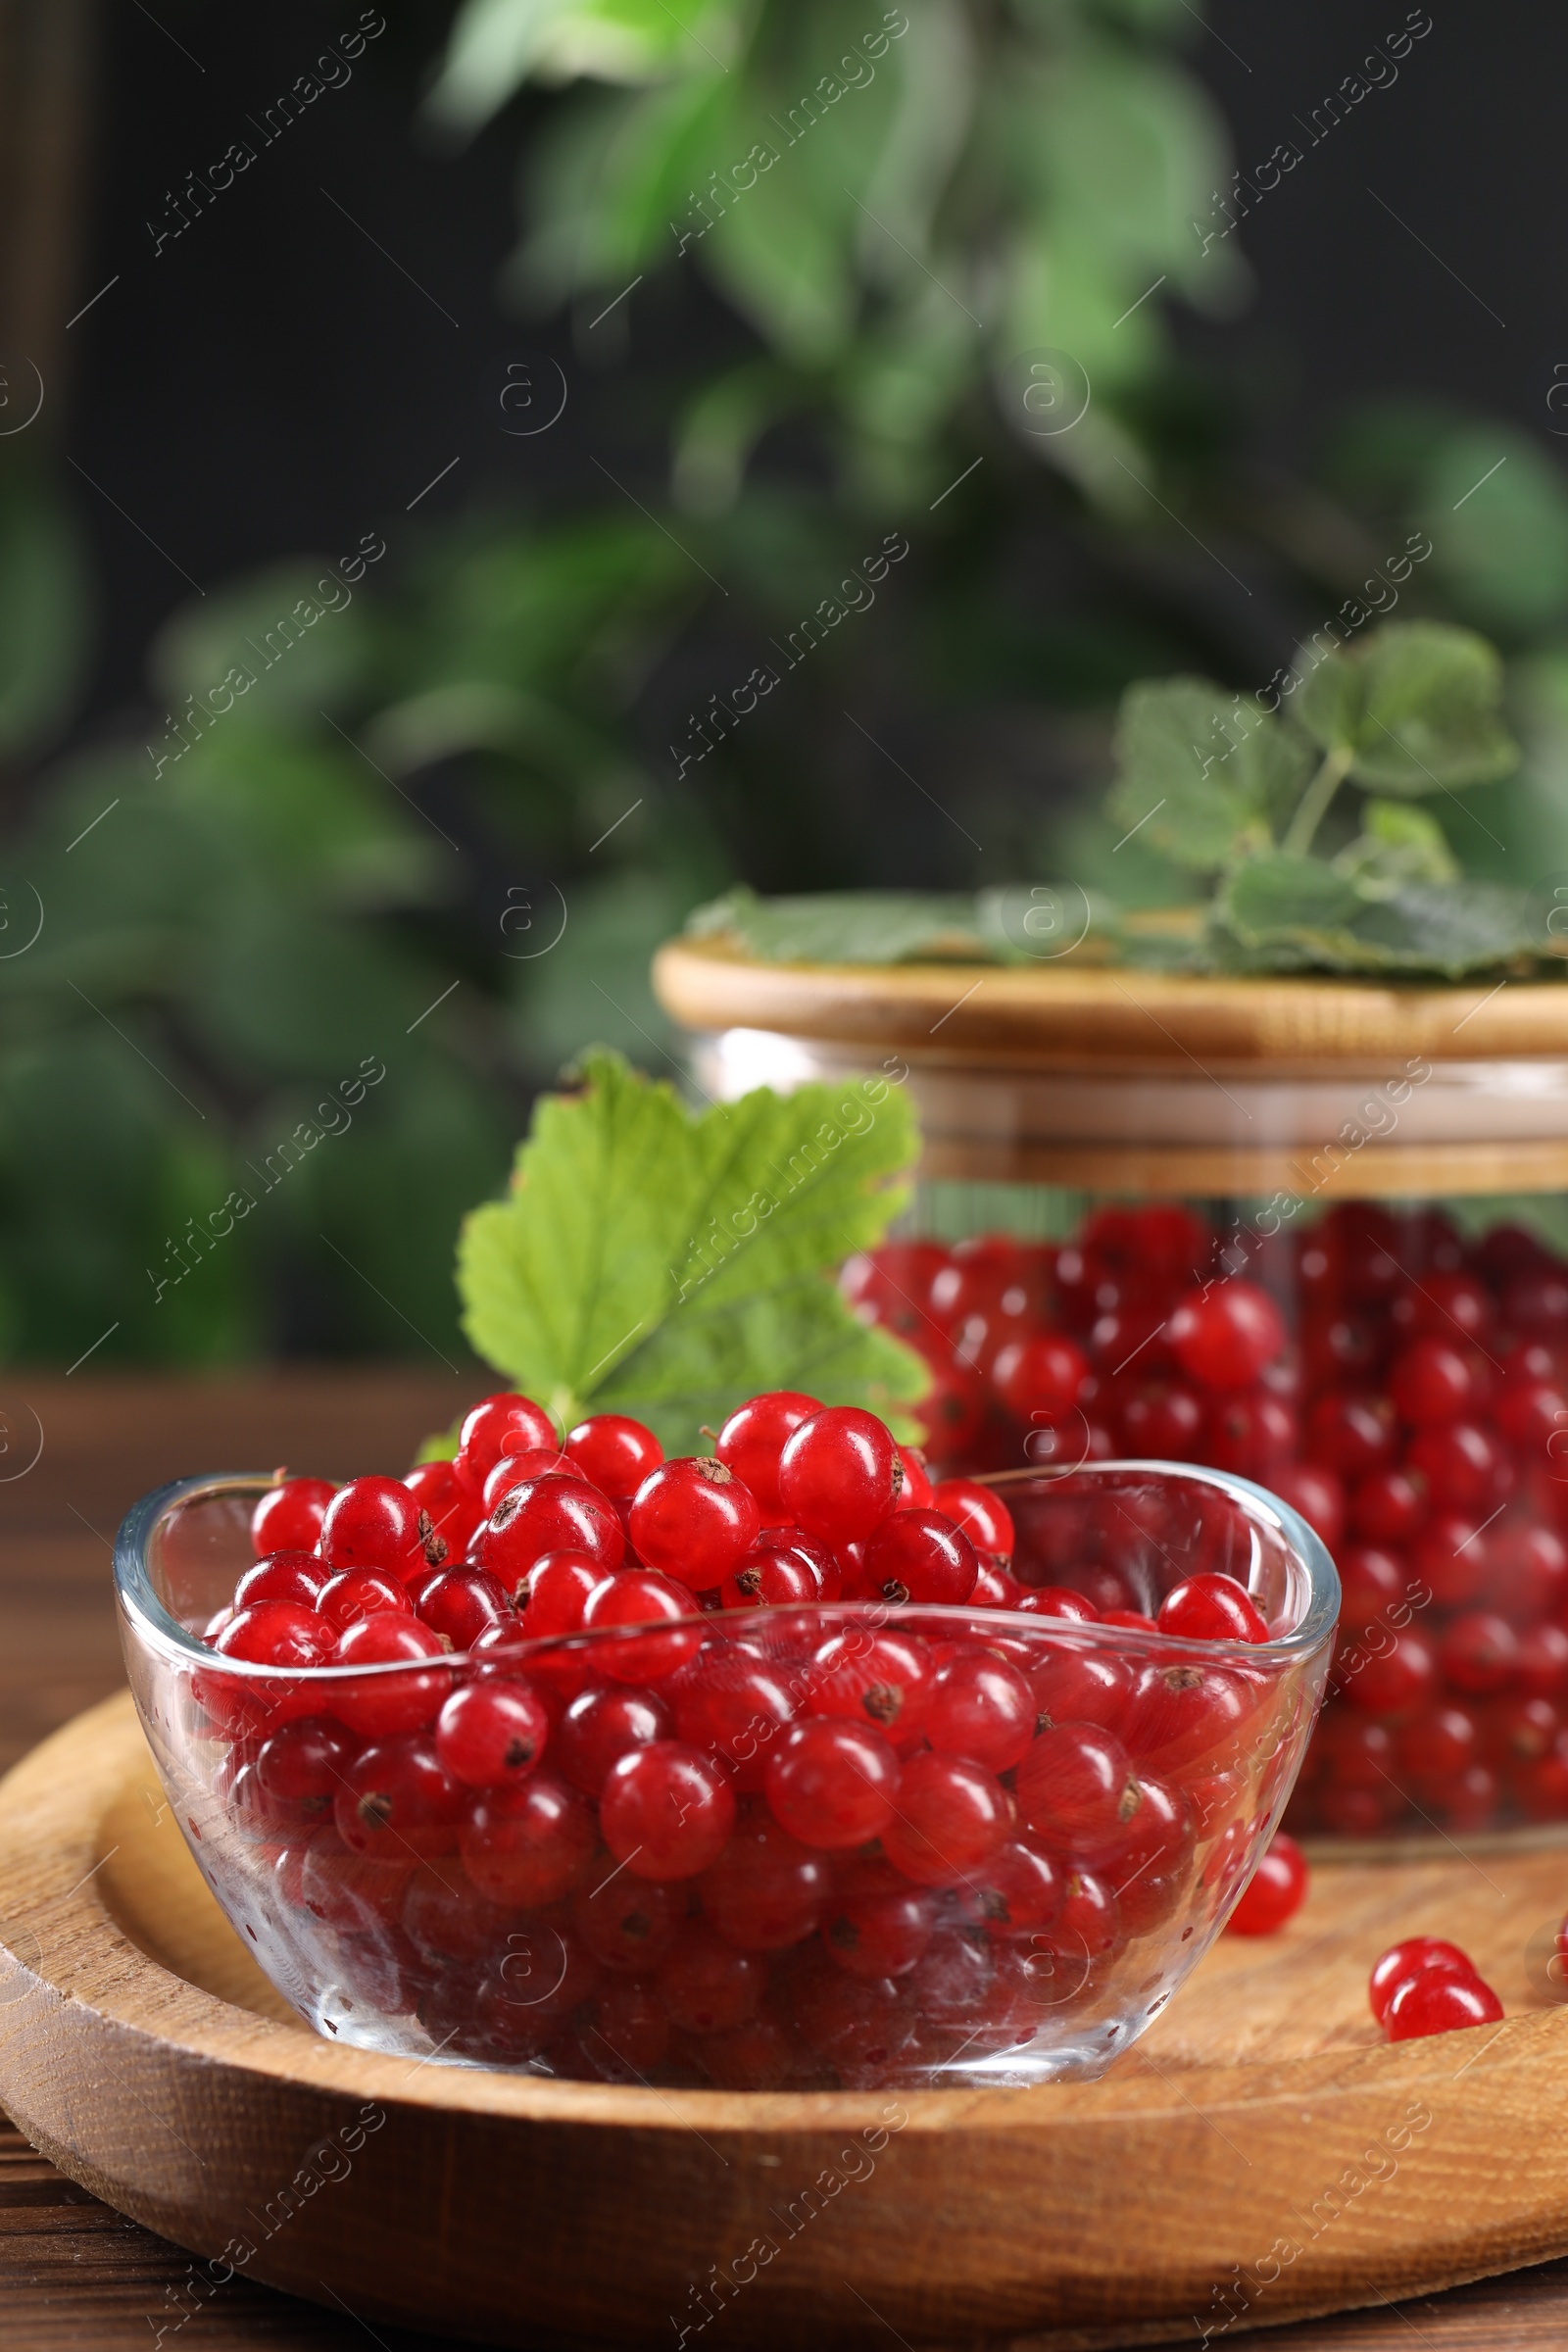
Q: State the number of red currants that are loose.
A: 4